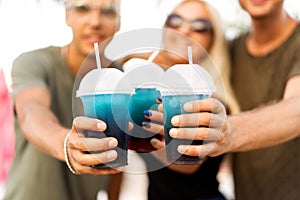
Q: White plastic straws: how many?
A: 3